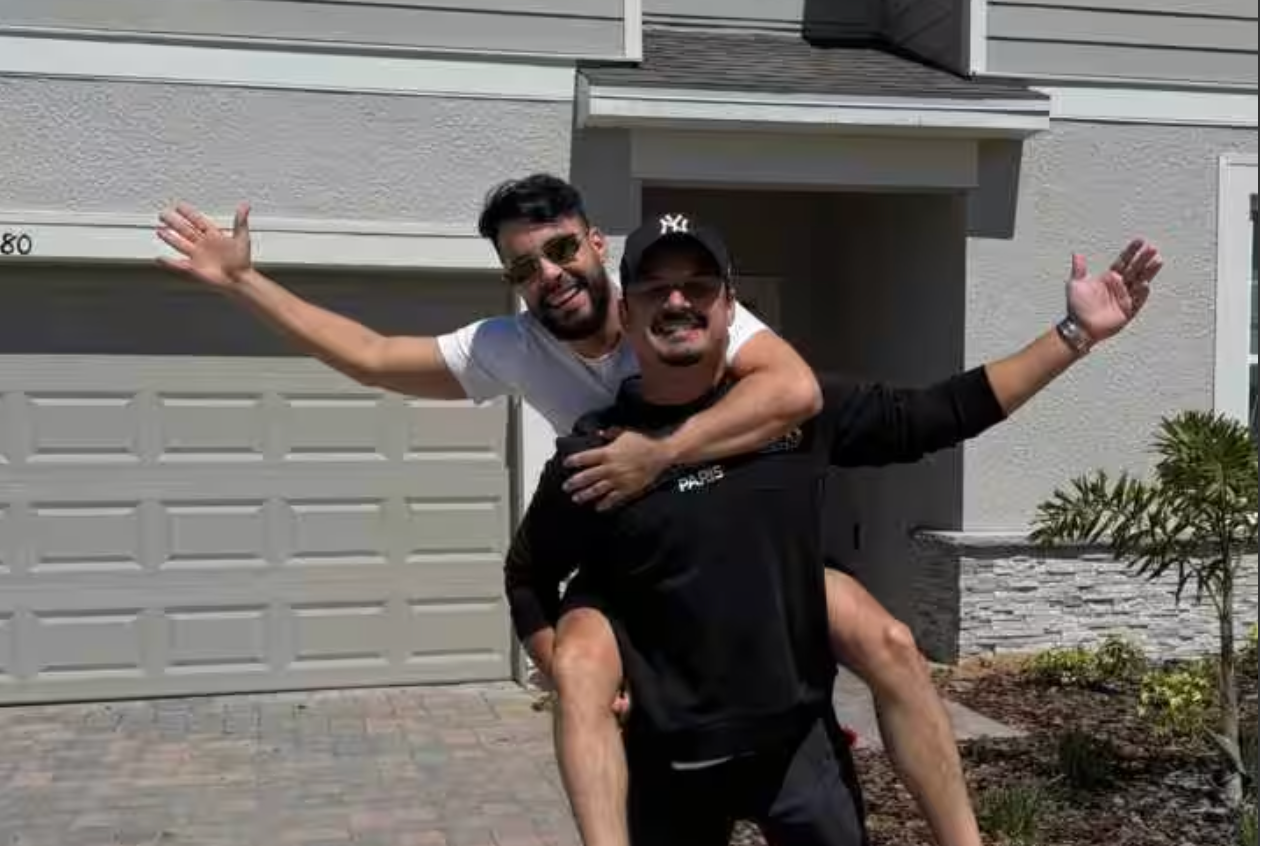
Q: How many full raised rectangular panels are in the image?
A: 12